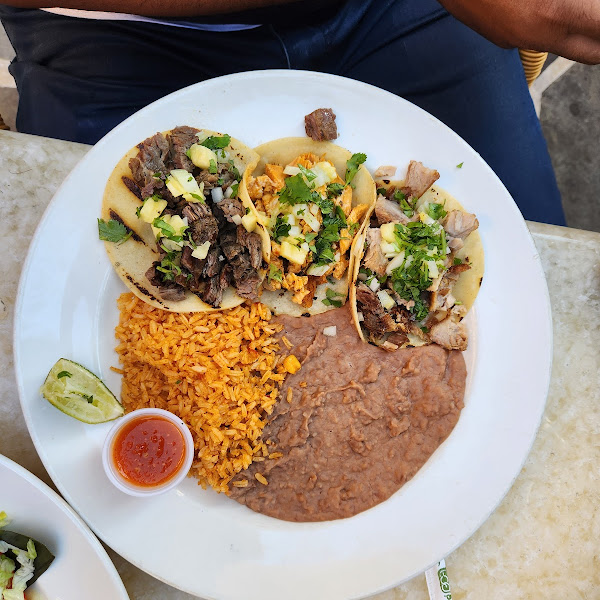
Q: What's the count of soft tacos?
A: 3